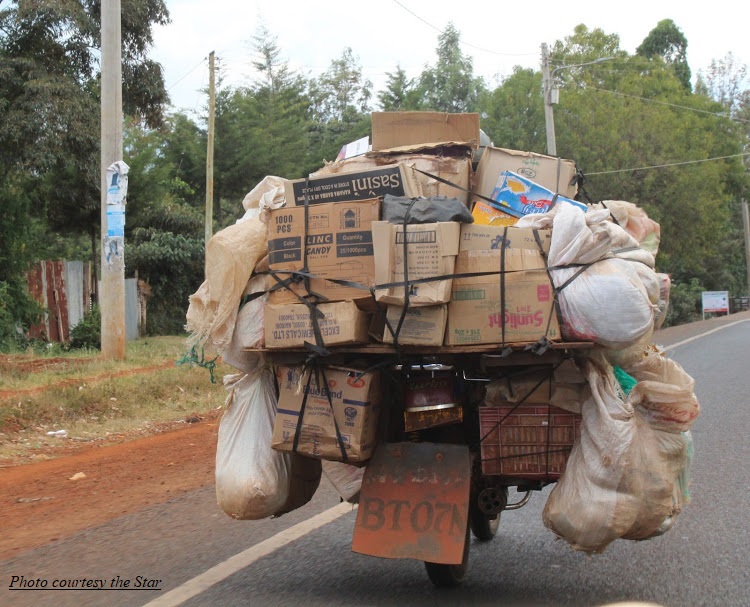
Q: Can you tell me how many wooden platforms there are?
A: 1